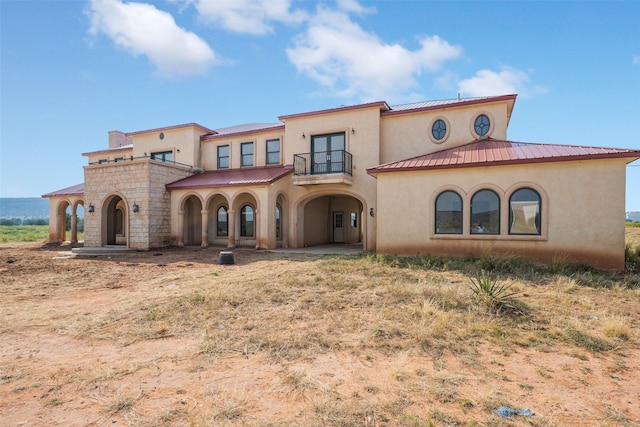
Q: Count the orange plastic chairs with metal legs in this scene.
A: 0